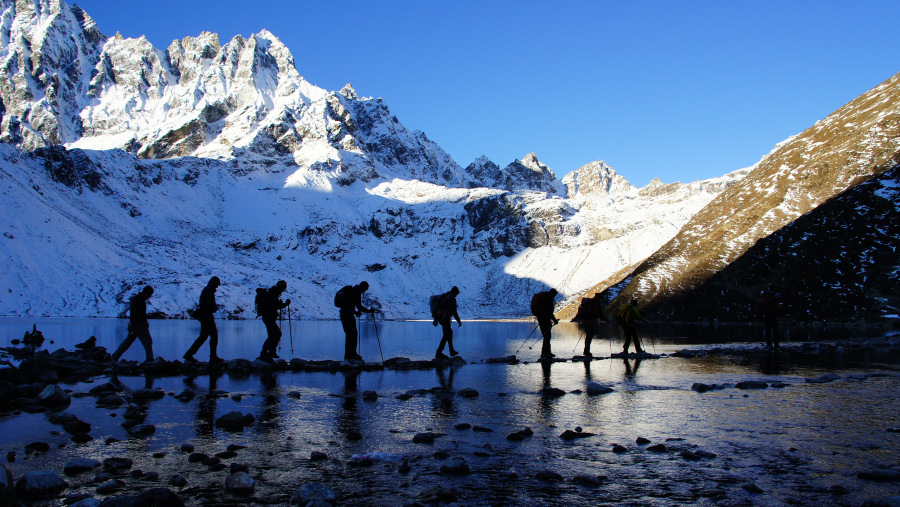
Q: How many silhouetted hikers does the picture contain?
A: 9